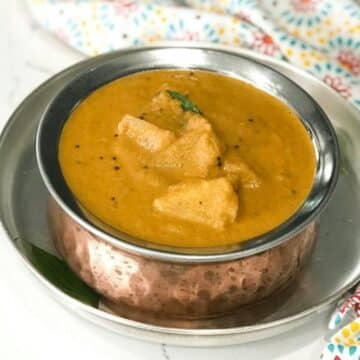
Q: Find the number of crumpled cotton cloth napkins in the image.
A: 1